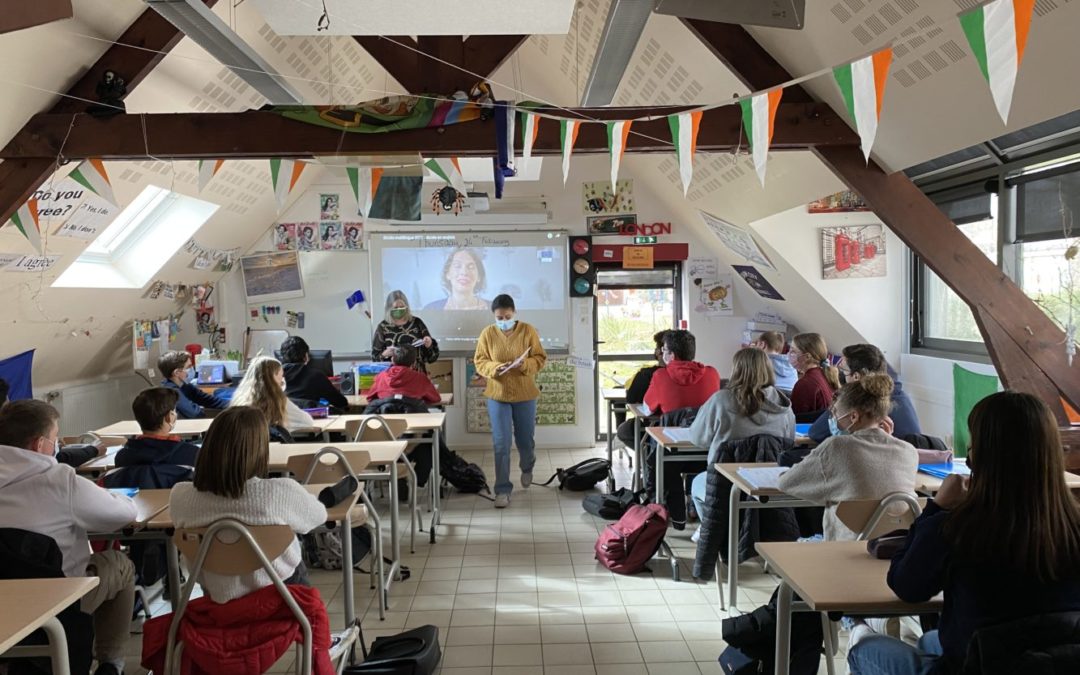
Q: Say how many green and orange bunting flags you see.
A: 13